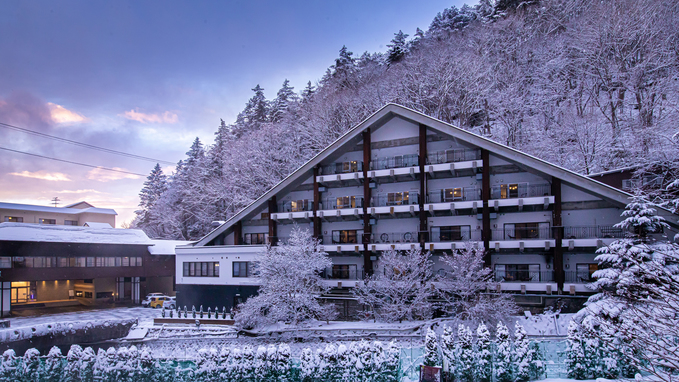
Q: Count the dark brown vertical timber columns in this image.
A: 7